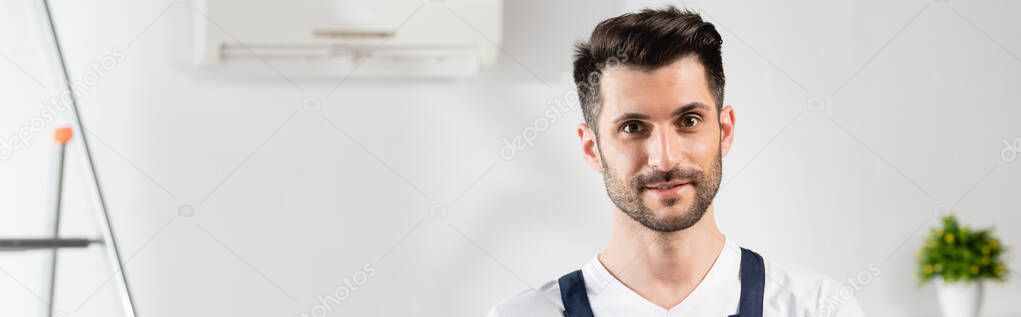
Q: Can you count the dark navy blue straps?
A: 2